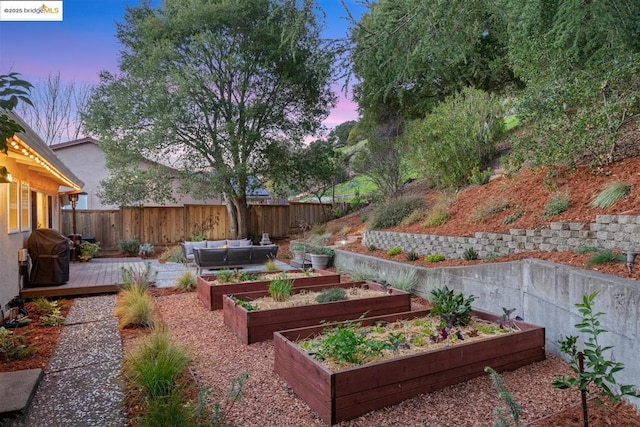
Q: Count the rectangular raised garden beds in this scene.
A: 3